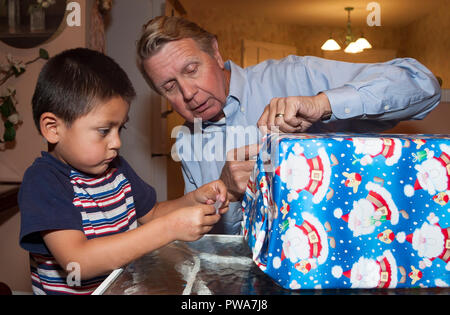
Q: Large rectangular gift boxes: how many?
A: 1